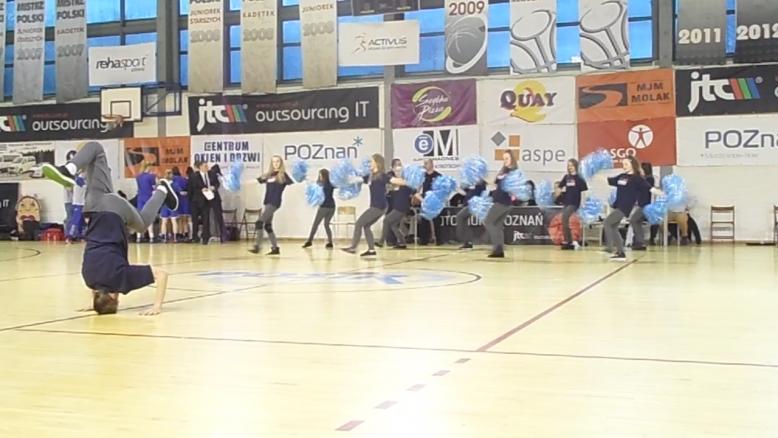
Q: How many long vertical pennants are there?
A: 11